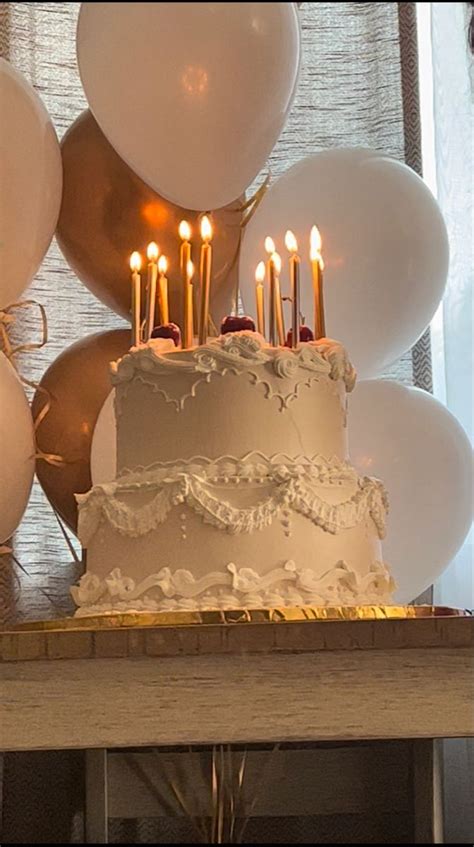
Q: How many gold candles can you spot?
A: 12